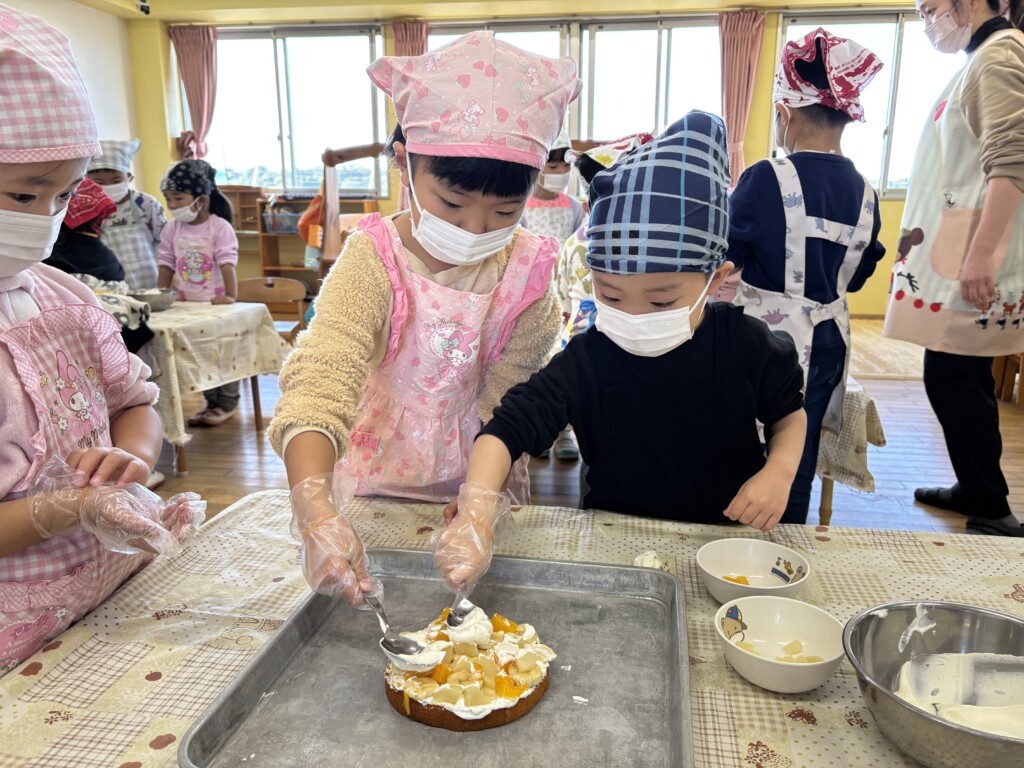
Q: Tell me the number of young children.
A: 9